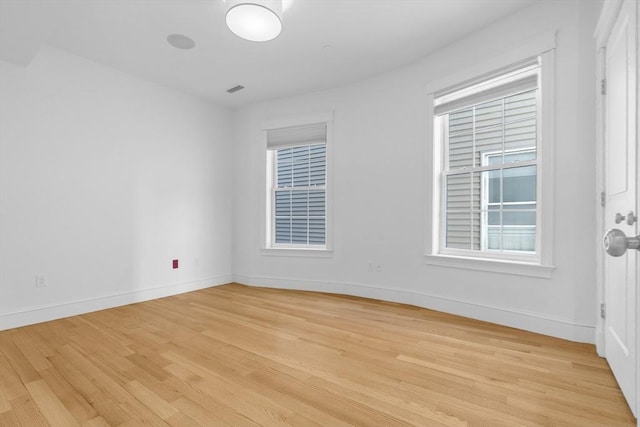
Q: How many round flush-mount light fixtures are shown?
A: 1